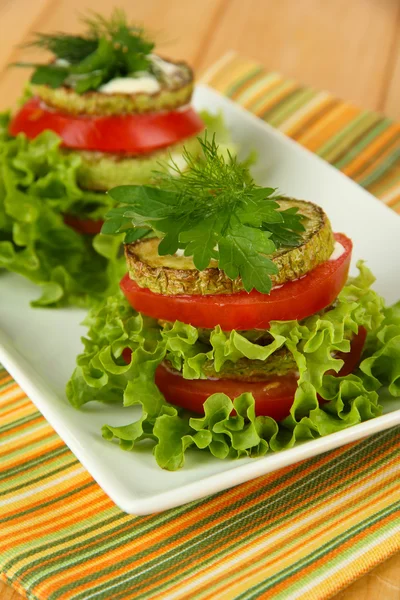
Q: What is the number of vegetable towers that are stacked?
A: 2